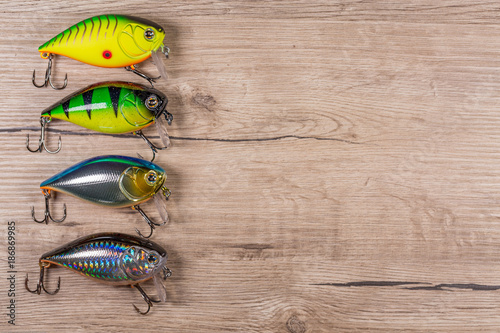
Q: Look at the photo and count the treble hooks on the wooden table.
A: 8